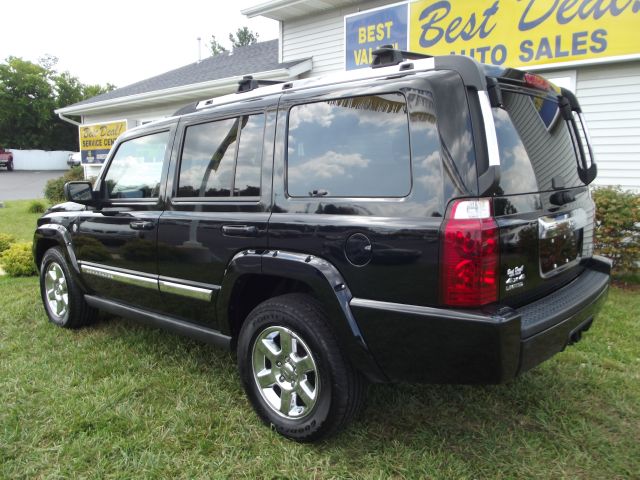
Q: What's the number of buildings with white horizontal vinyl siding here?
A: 1